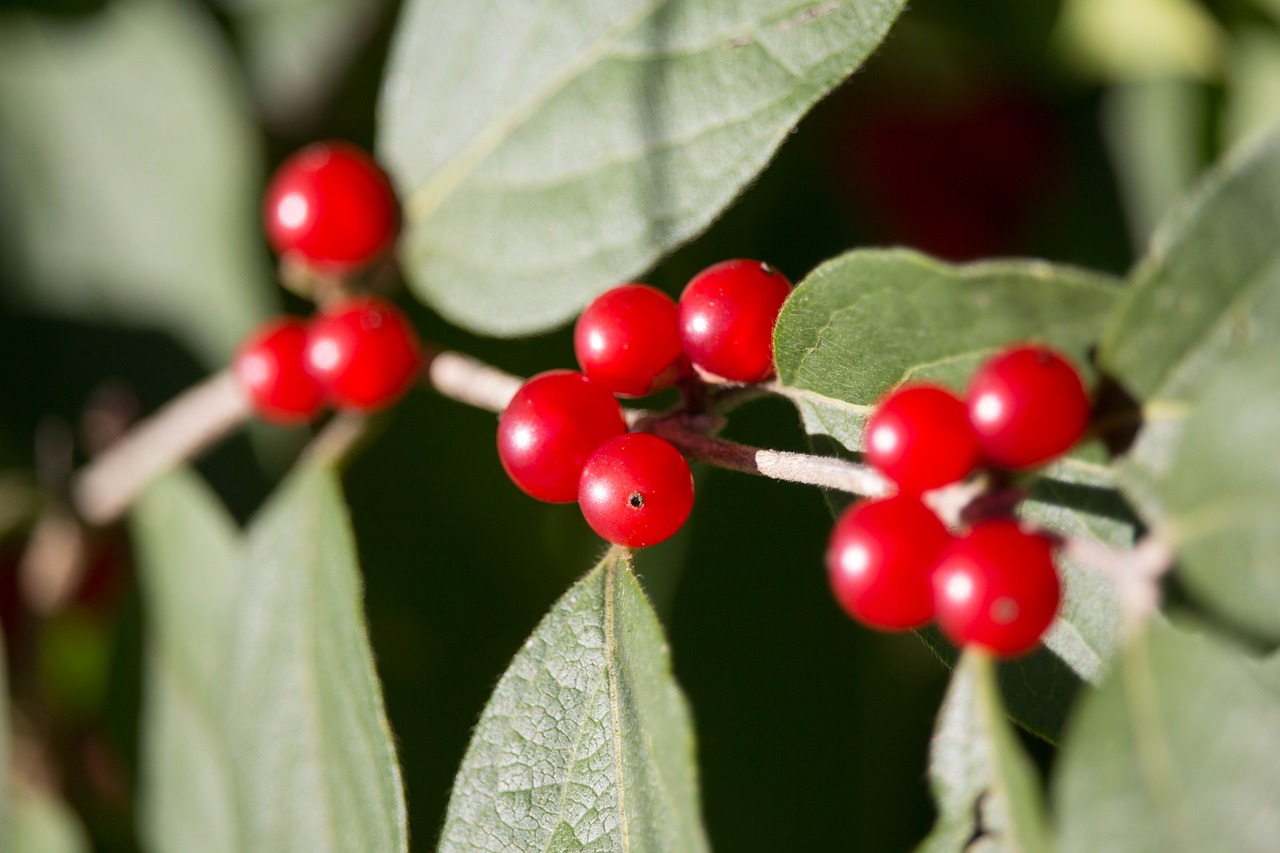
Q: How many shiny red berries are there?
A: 11